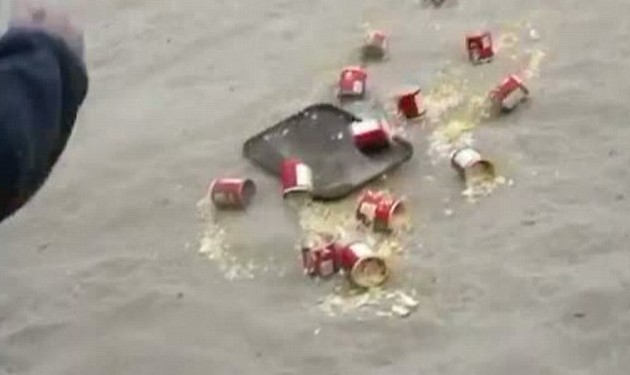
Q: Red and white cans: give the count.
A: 12